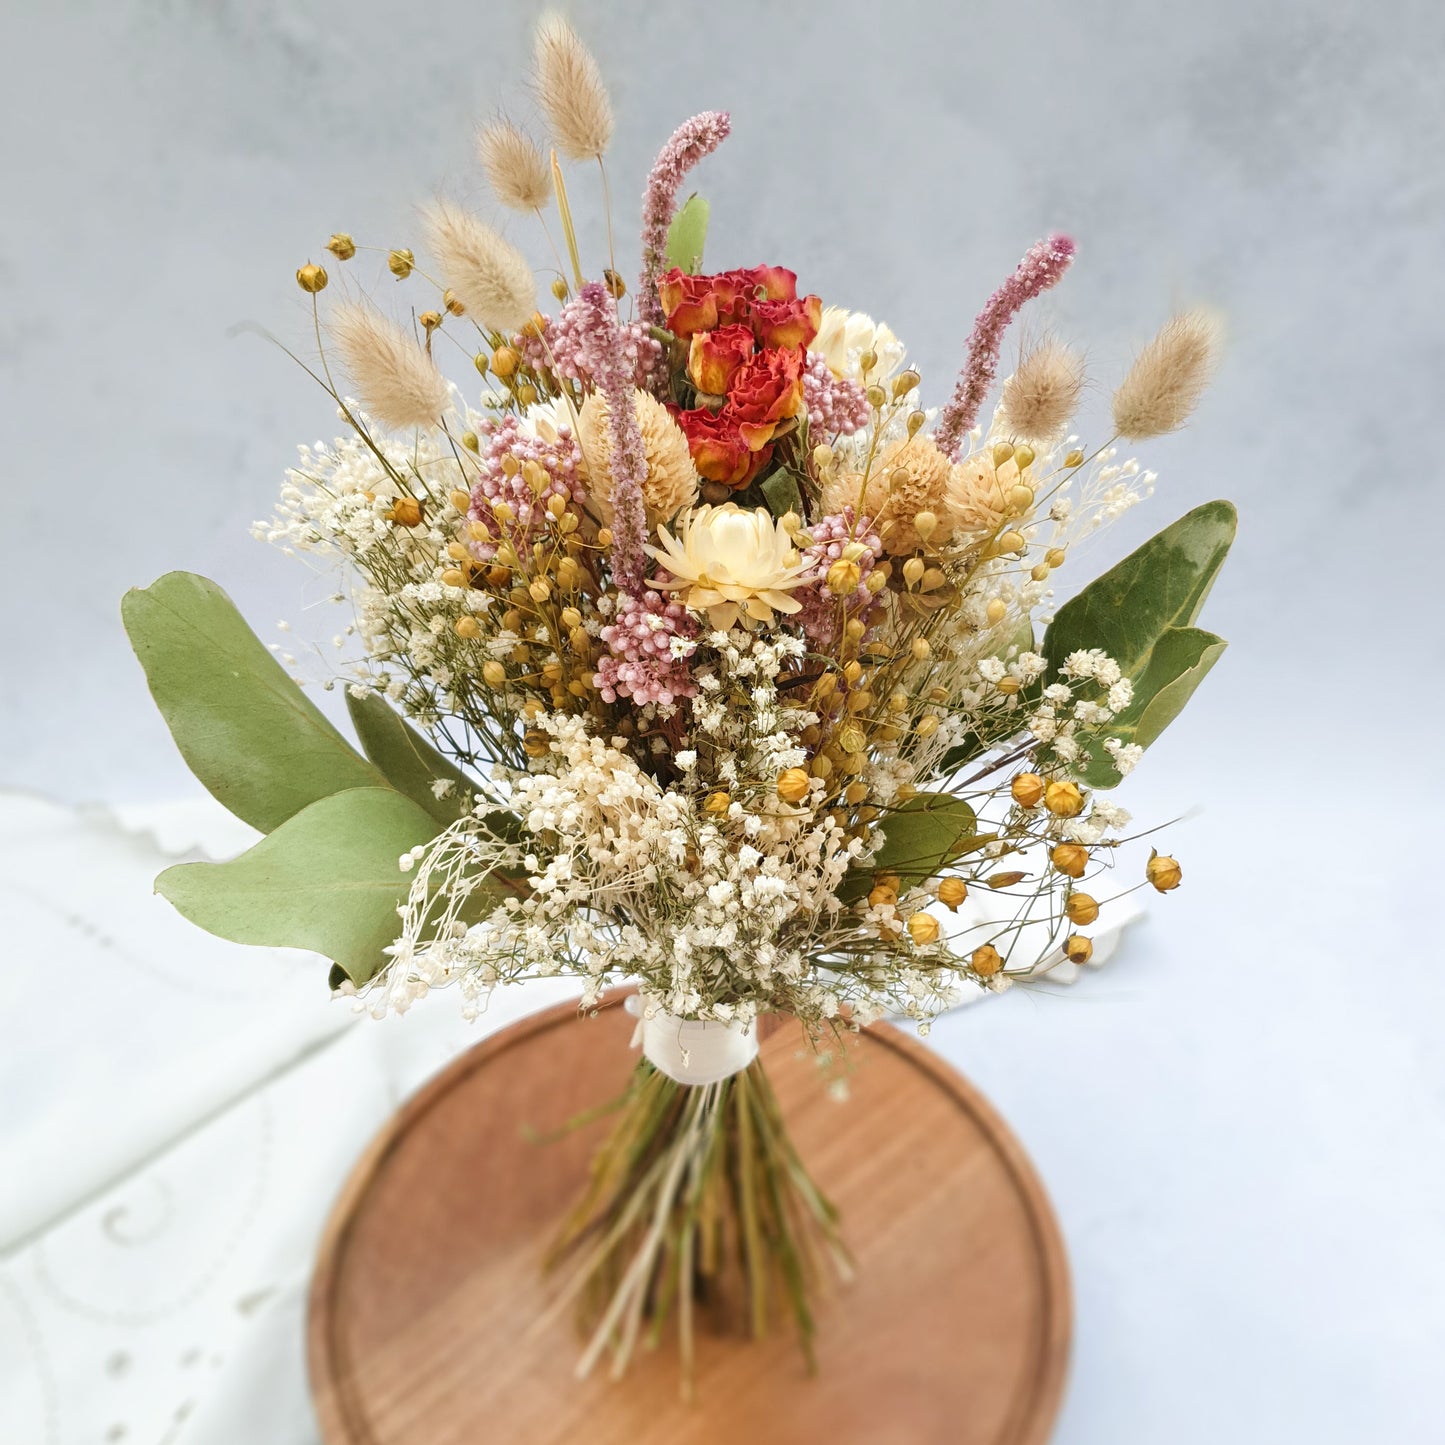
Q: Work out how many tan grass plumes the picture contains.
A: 6